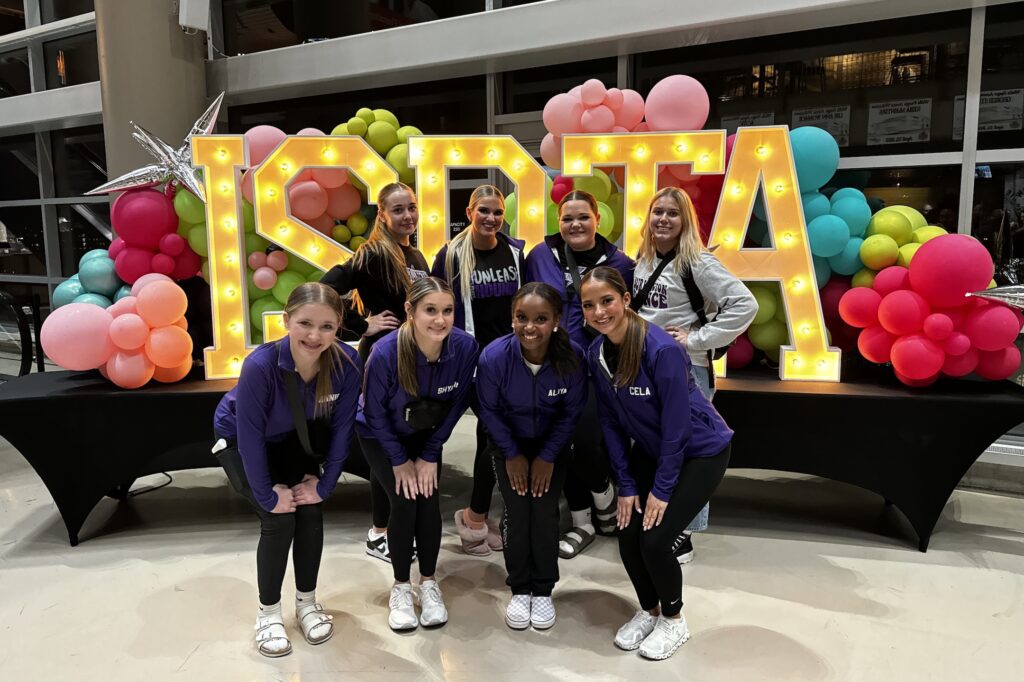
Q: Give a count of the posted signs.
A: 4